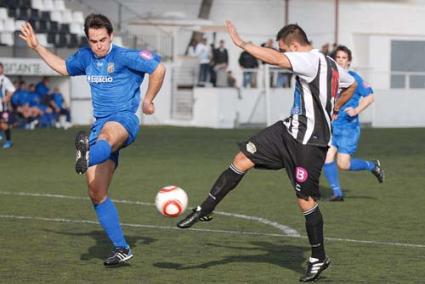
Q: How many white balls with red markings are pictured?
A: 1